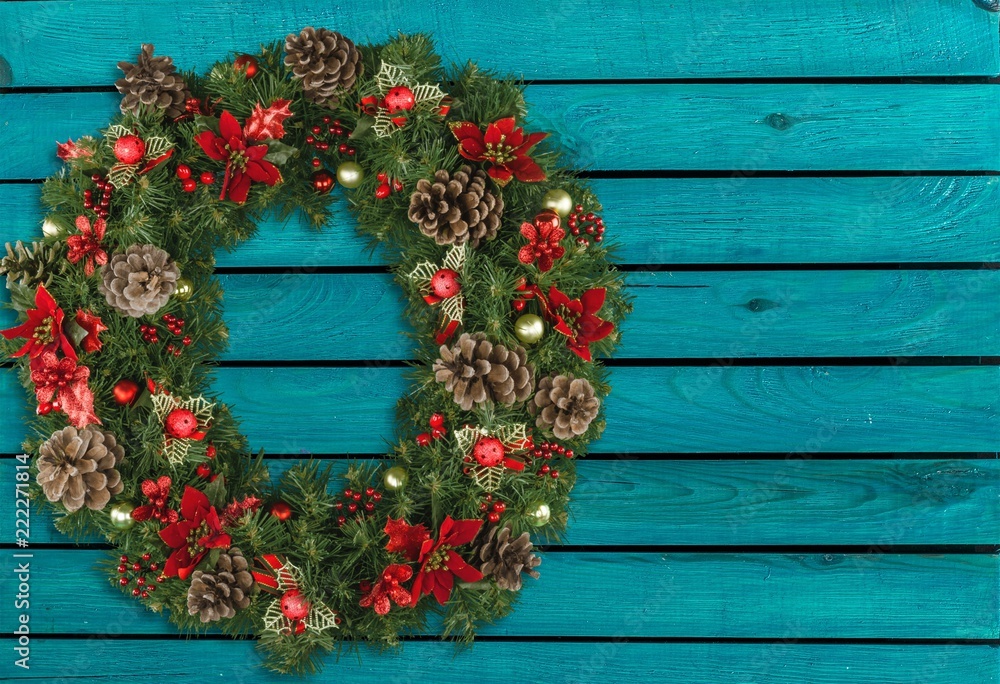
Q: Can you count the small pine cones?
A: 10